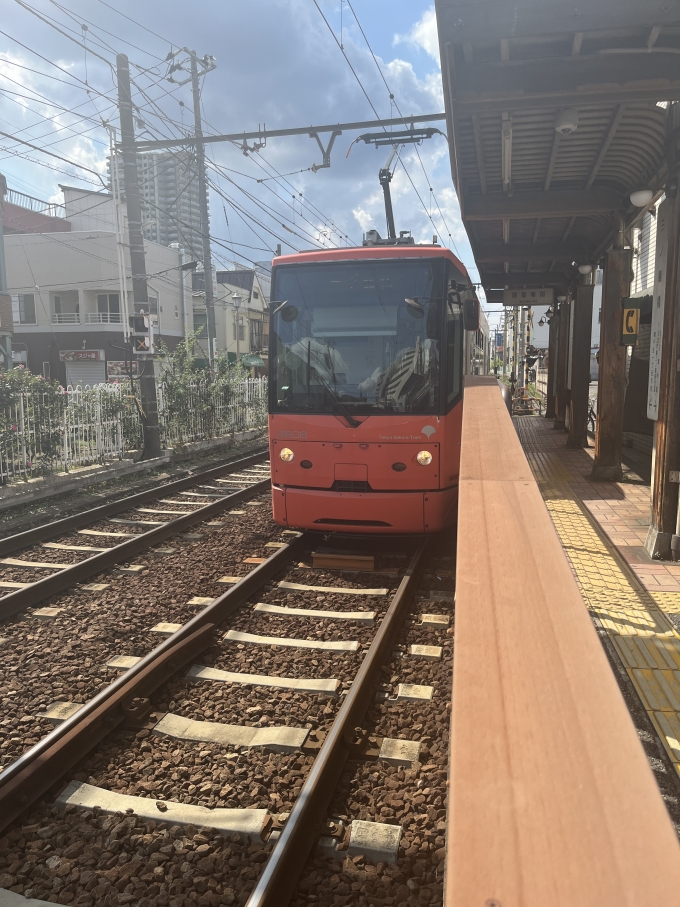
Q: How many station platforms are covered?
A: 1